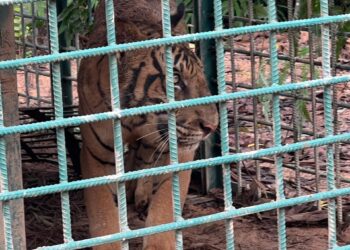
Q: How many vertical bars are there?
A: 7